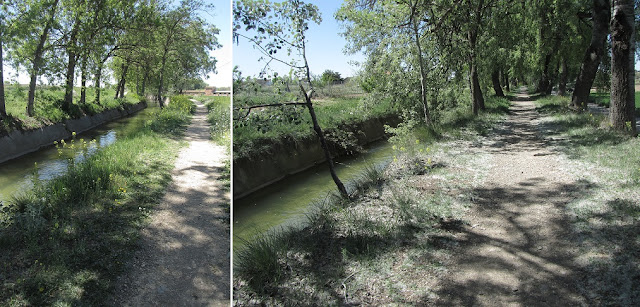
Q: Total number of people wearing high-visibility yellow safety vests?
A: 0